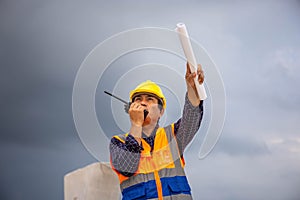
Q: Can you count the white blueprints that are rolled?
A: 1